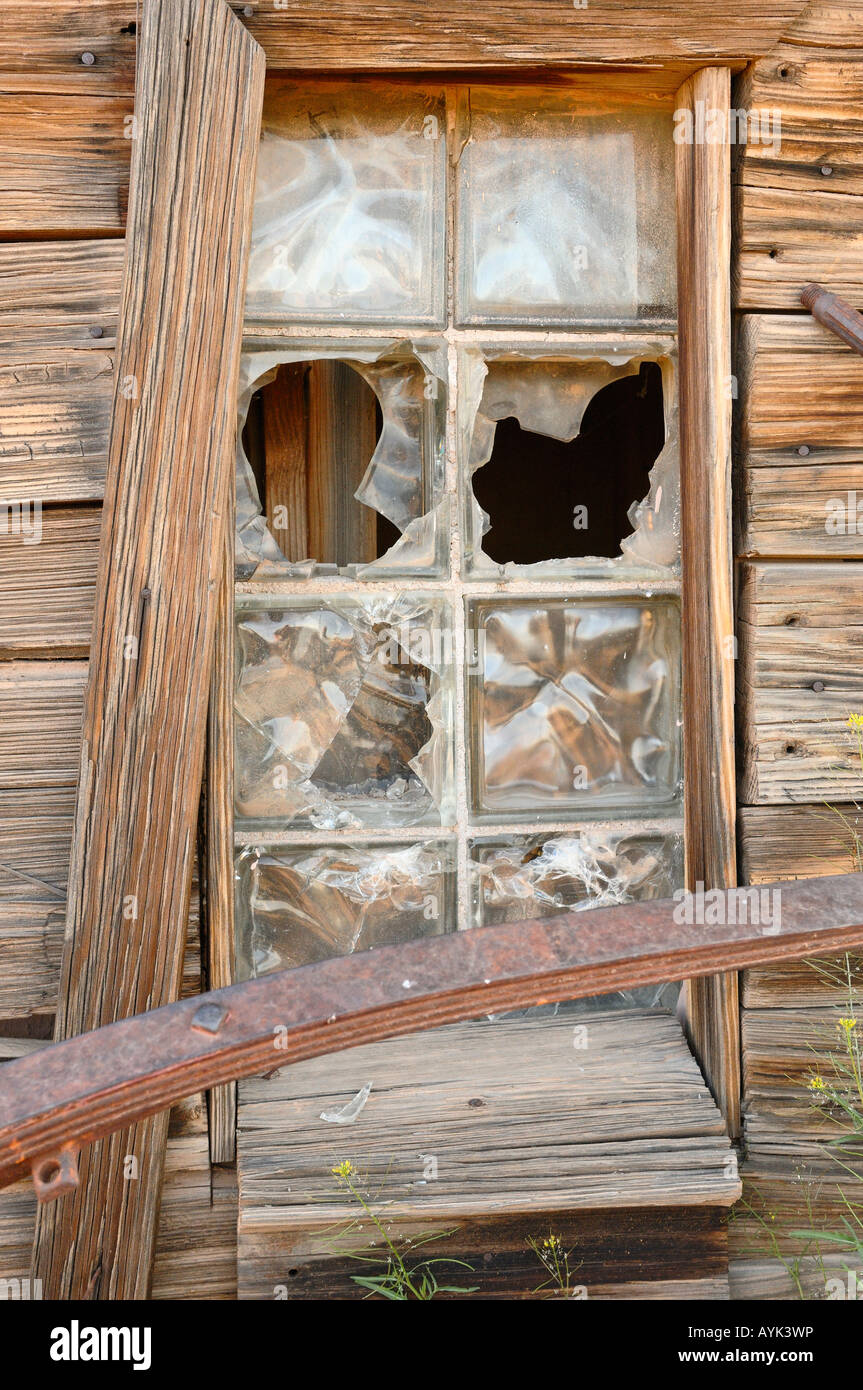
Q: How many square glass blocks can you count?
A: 8